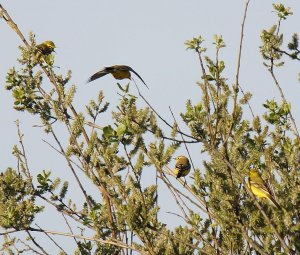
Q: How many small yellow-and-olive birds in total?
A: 4